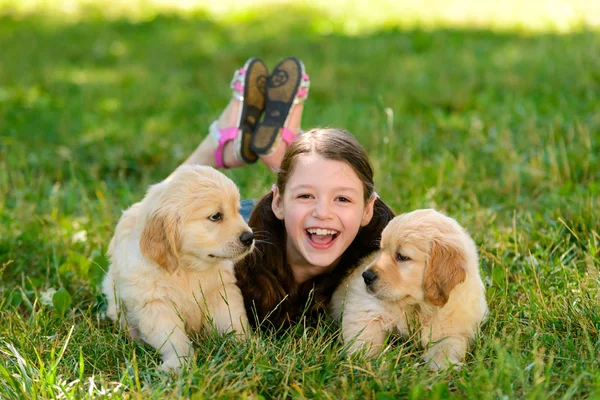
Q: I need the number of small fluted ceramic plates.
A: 0